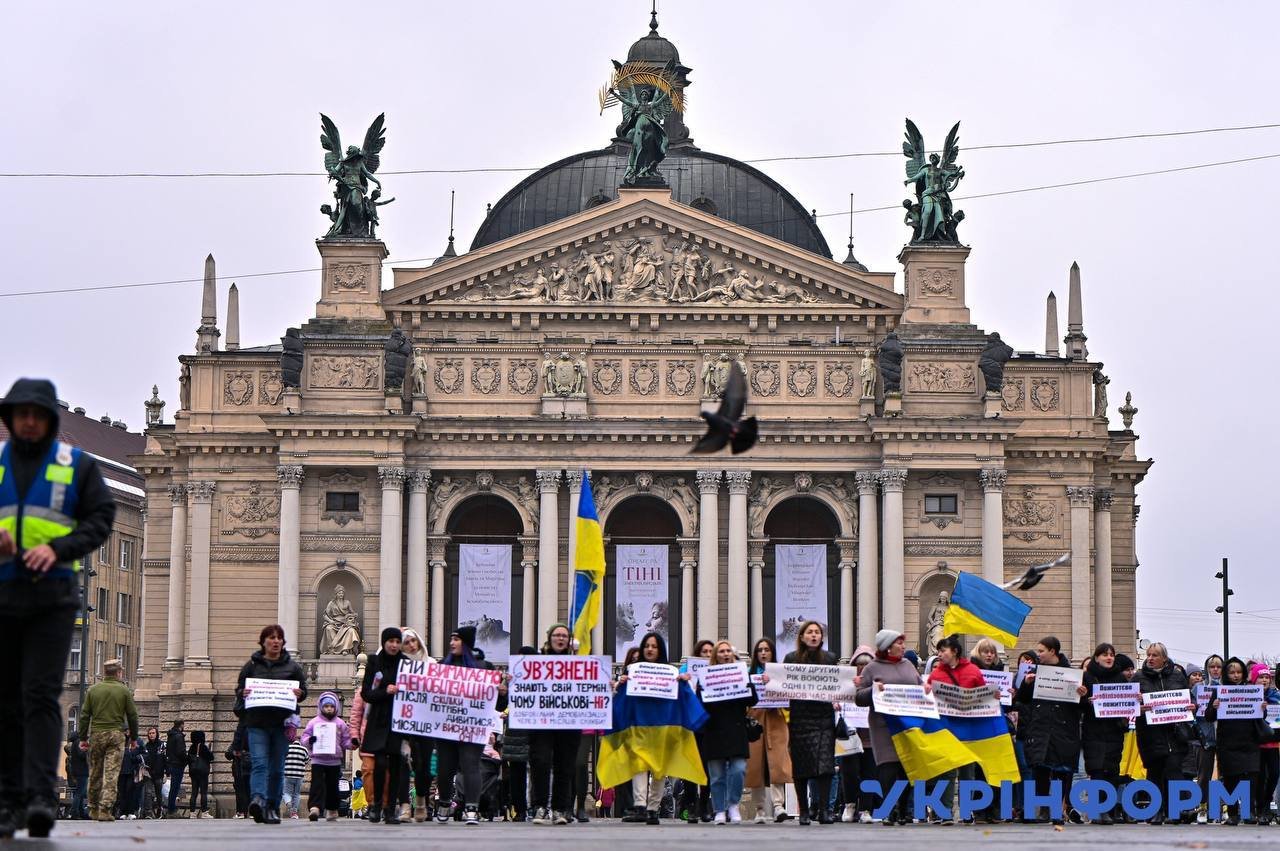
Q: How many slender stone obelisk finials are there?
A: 4